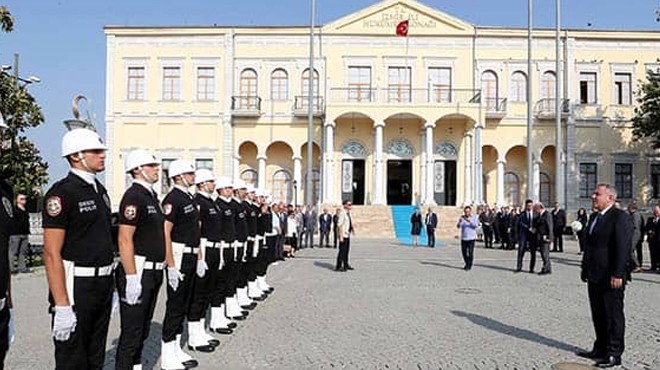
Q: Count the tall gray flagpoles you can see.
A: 3